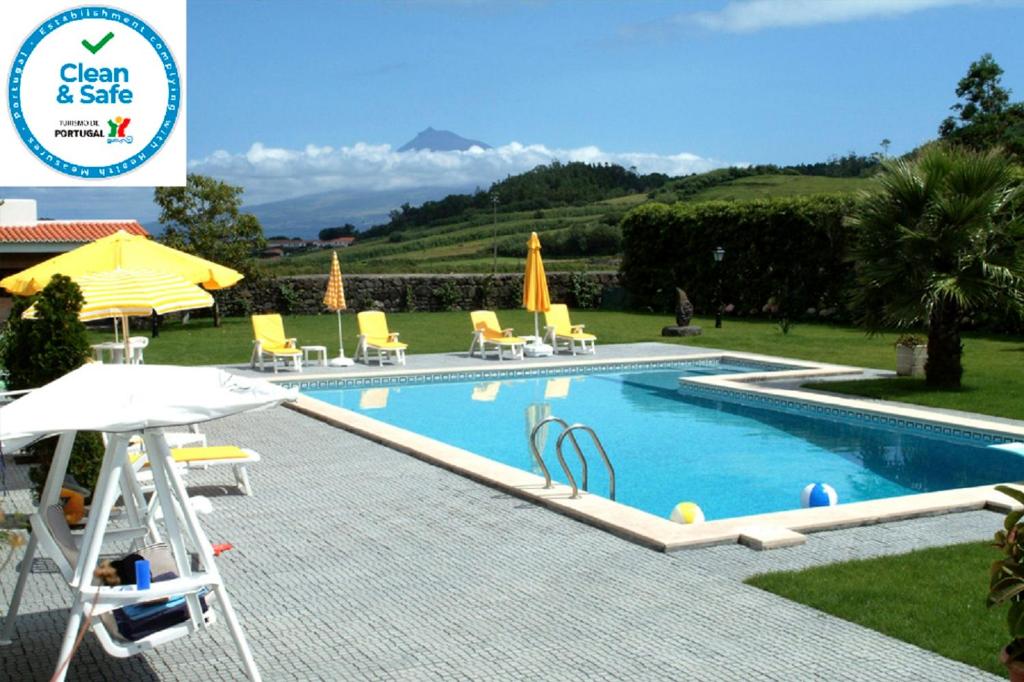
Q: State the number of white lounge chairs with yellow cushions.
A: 5